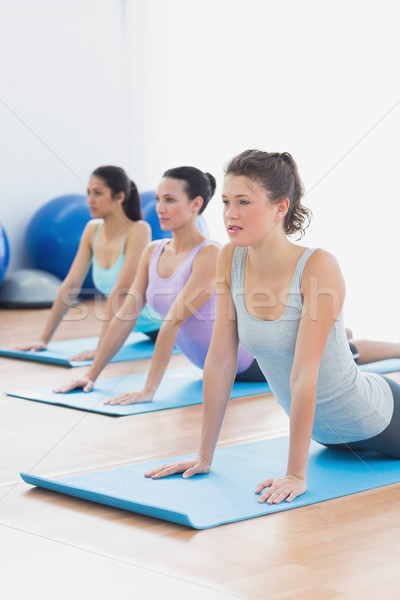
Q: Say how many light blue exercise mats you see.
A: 3